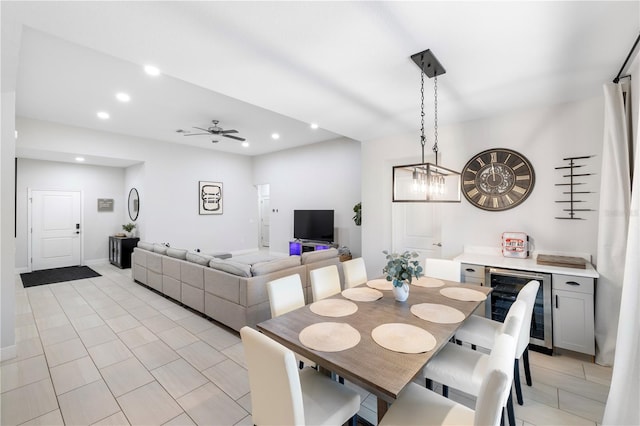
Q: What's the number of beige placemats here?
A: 8